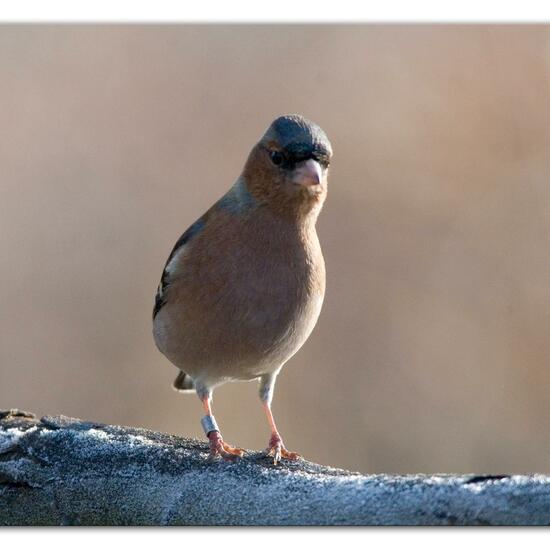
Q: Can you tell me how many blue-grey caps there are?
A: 1